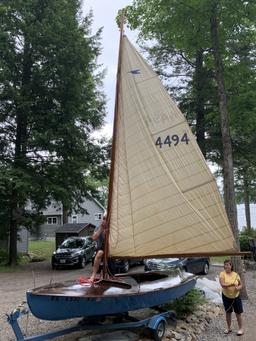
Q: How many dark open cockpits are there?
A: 1